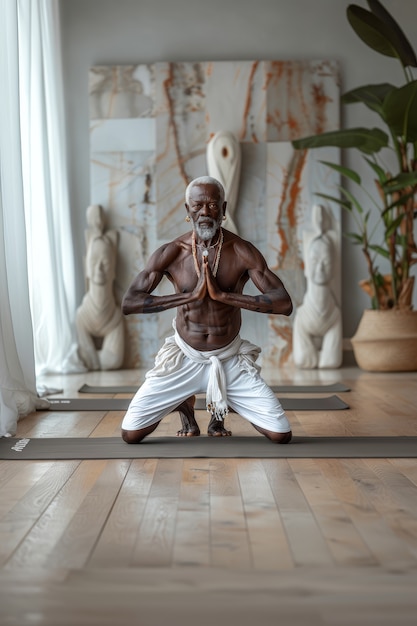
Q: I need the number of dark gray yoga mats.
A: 3